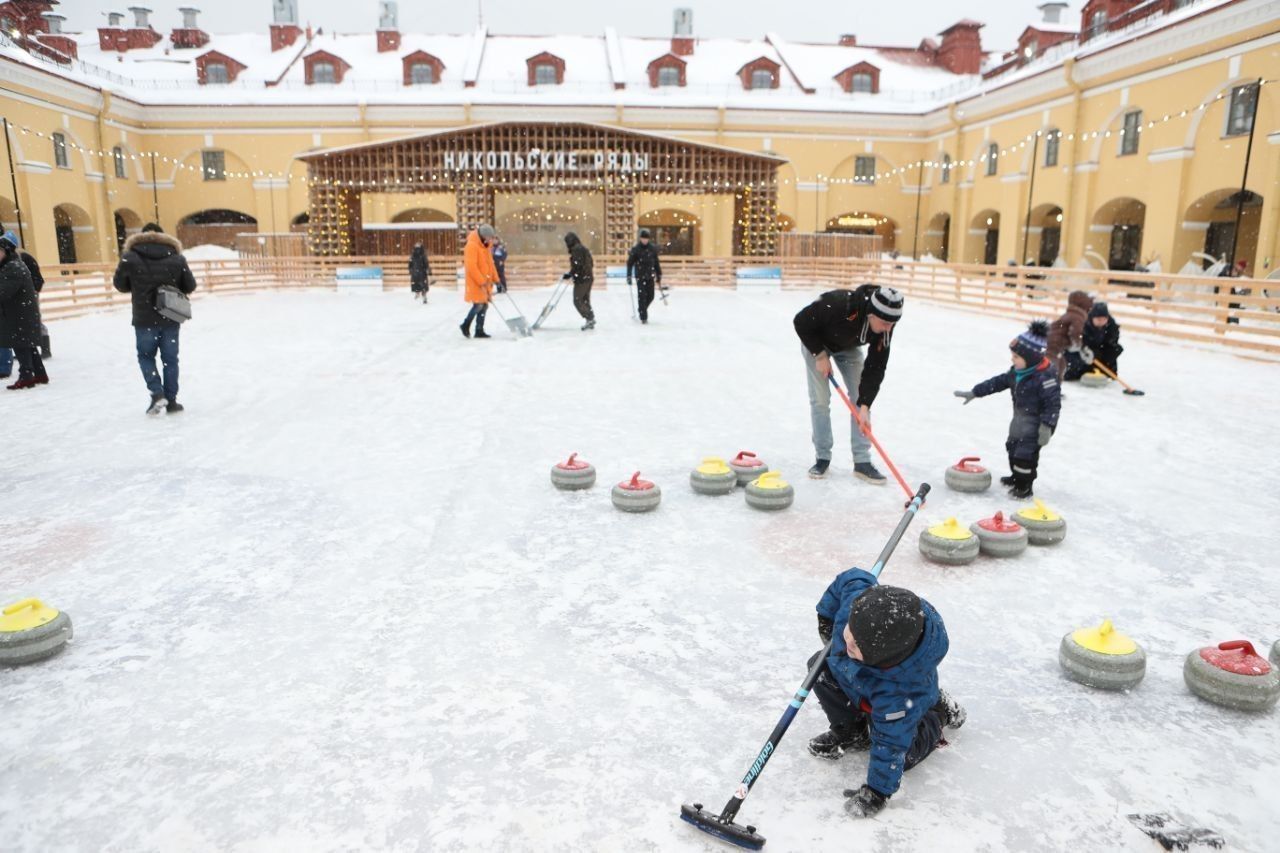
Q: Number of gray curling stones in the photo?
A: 14